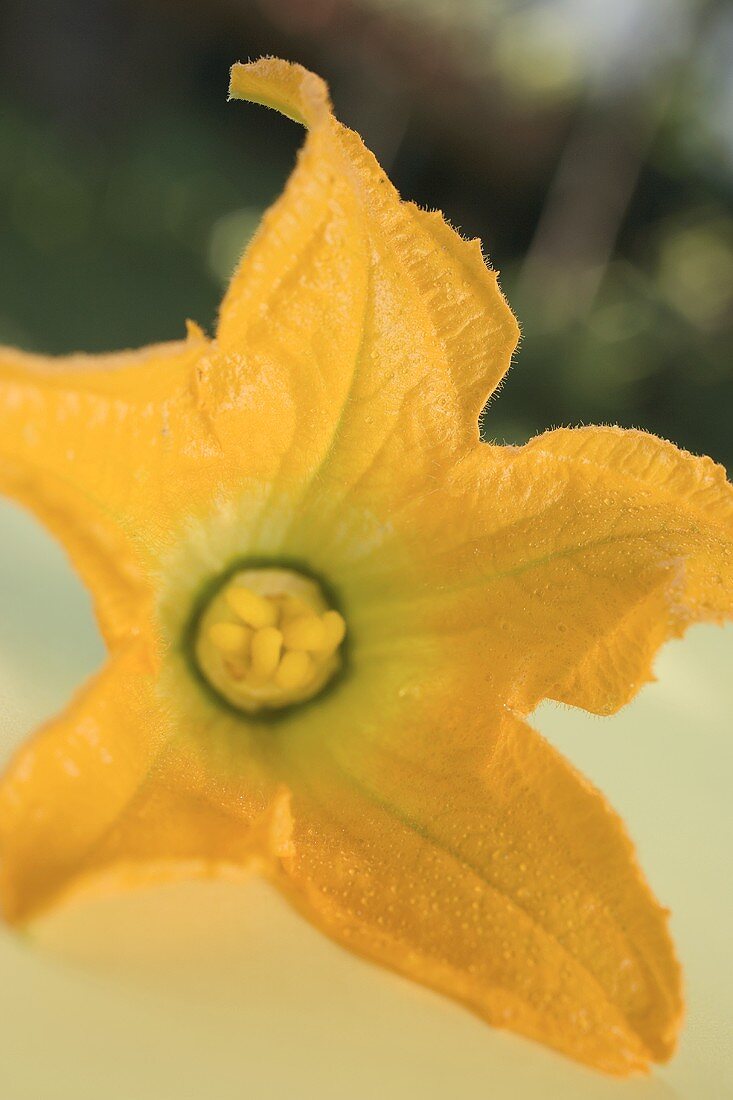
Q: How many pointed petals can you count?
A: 5